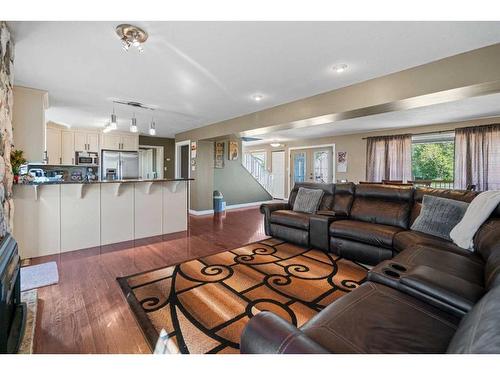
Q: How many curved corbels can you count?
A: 5